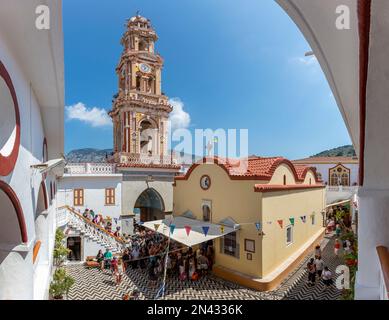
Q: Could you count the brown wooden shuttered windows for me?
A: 2